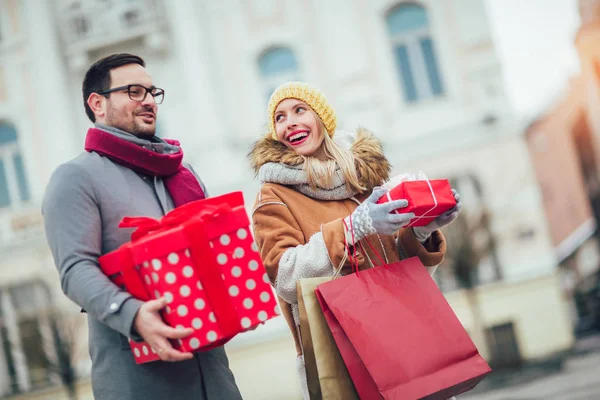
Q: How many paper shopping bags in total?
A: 2